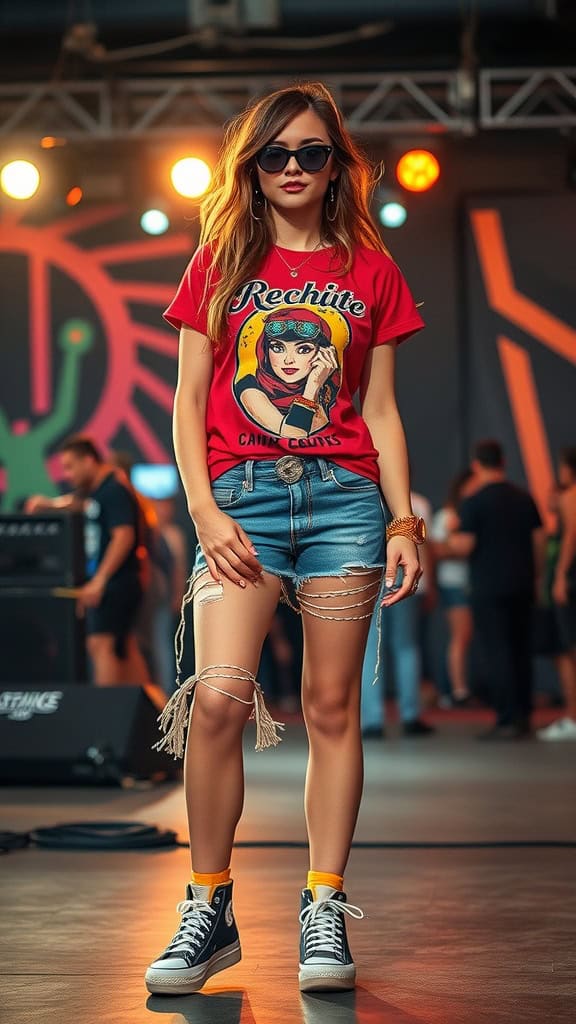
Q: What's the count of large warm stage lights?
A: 3